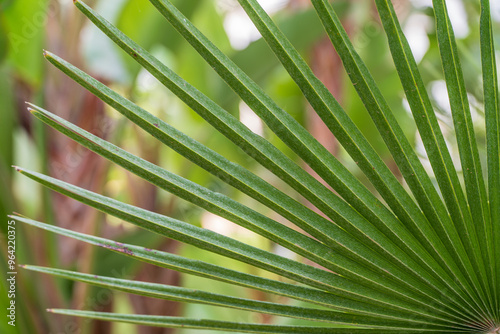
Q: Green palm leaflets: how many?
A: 13